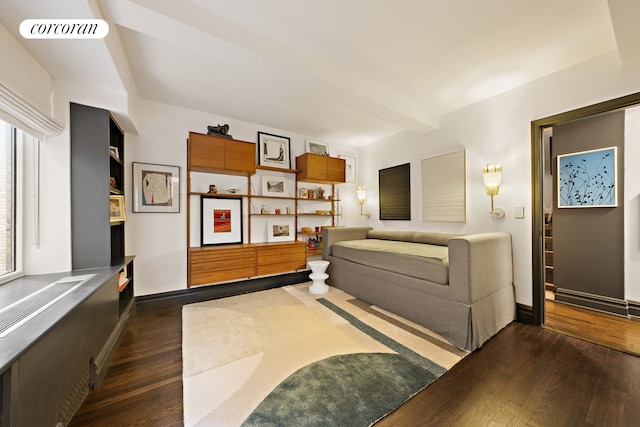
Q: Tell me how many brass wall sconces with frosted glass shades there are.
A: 2